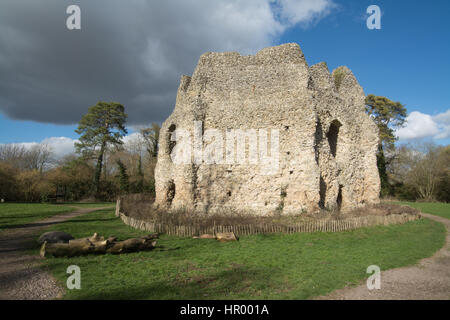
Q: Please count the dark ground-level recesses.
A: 3